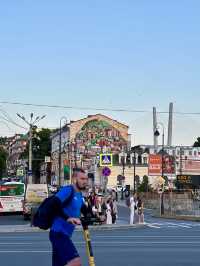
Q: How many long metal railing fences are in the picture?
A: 1